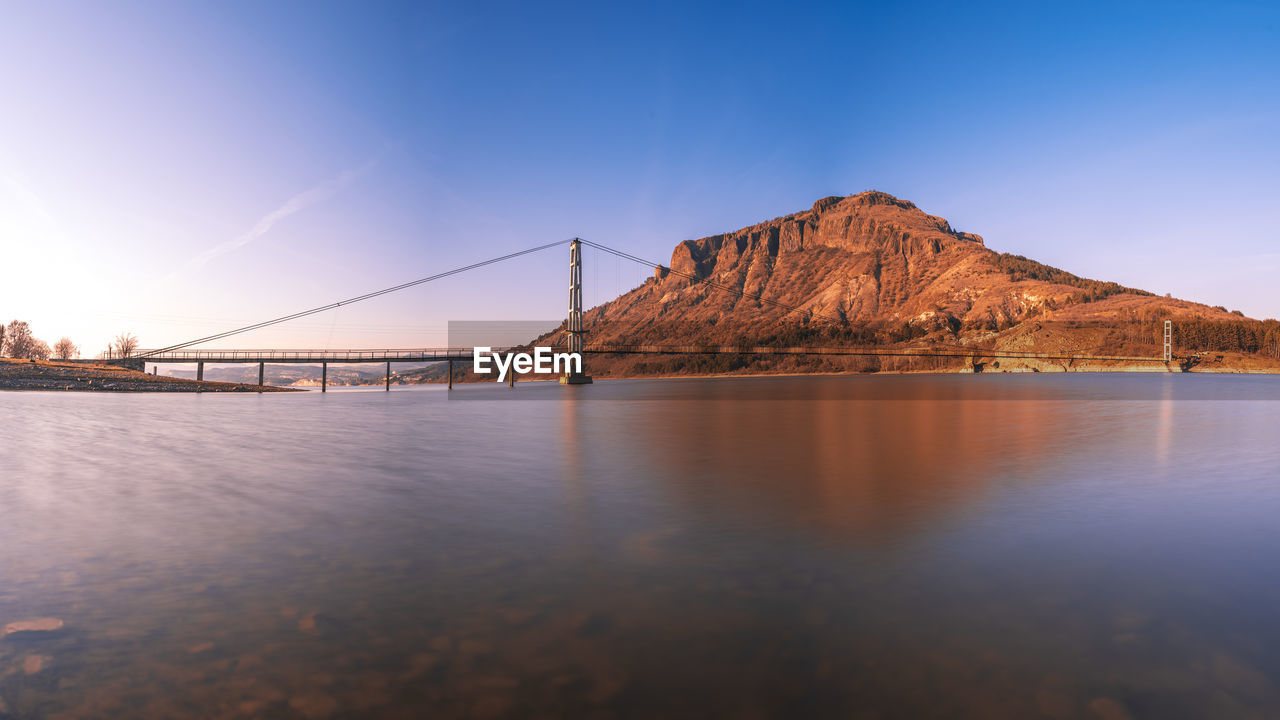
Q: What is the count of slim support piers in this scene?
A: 6